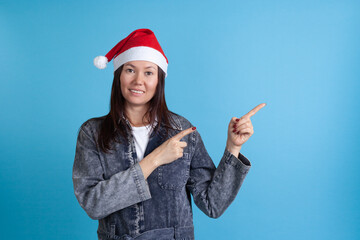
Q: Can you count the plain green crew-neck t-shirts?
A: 0